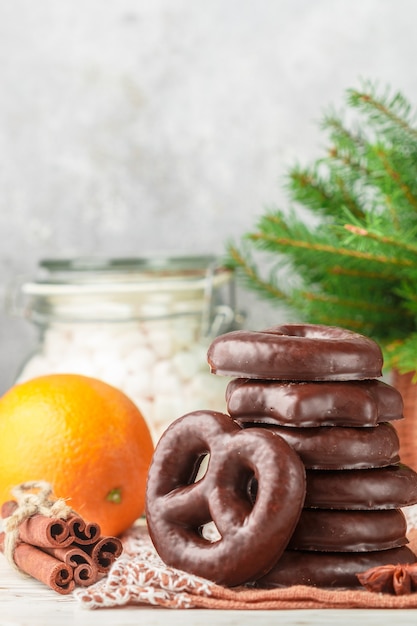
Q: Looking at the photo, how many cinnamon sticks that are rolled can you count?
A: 5